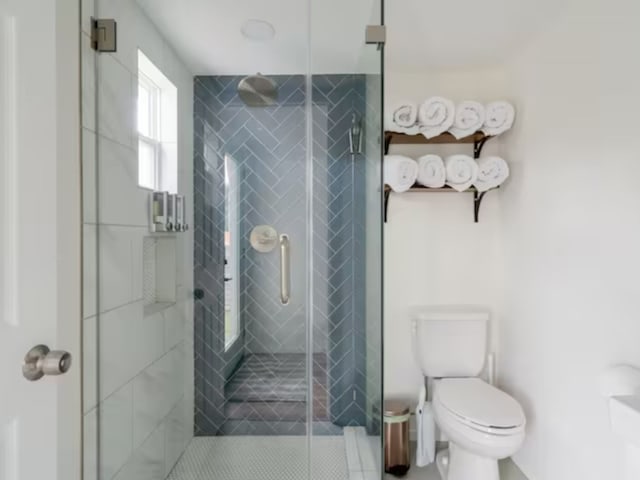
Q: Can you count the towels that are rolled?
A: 8